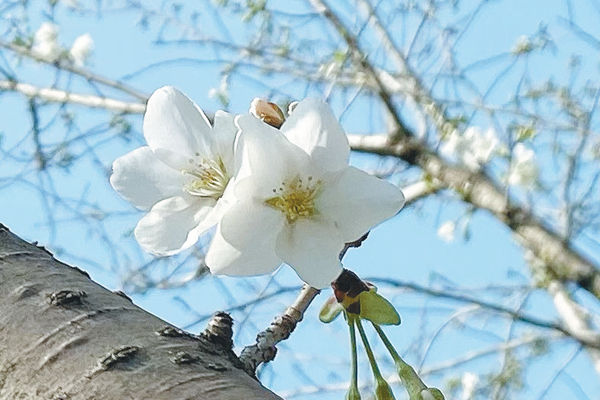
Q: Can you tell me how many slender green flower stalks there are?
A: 3